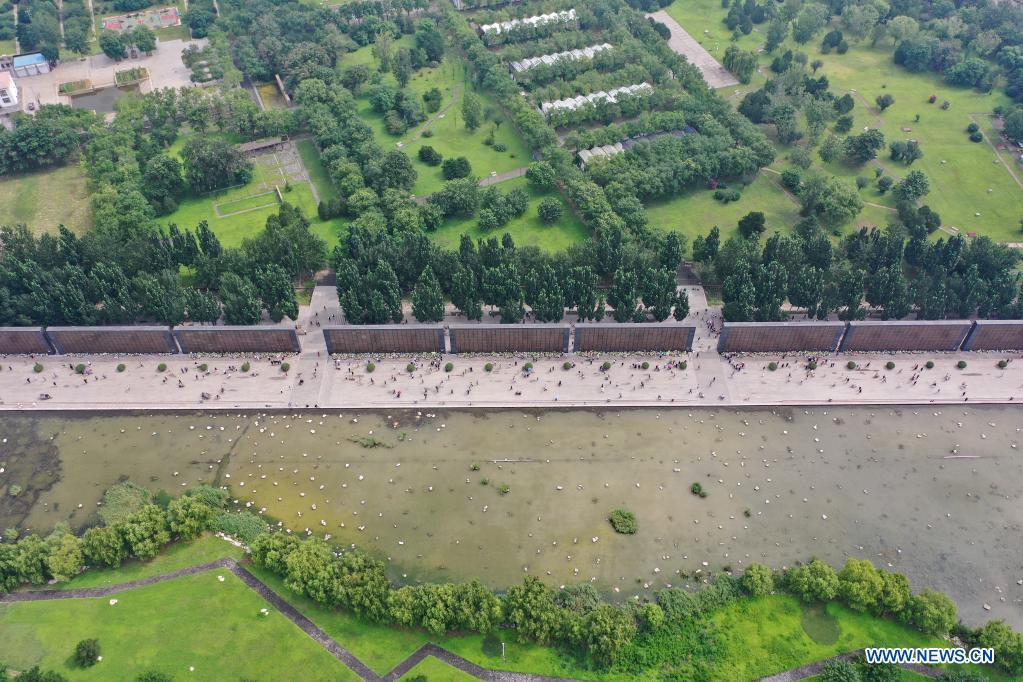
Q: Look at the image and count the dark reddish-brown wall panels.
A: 9